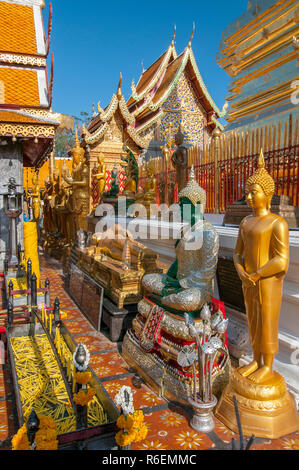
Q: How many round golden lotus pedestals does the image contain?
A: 1